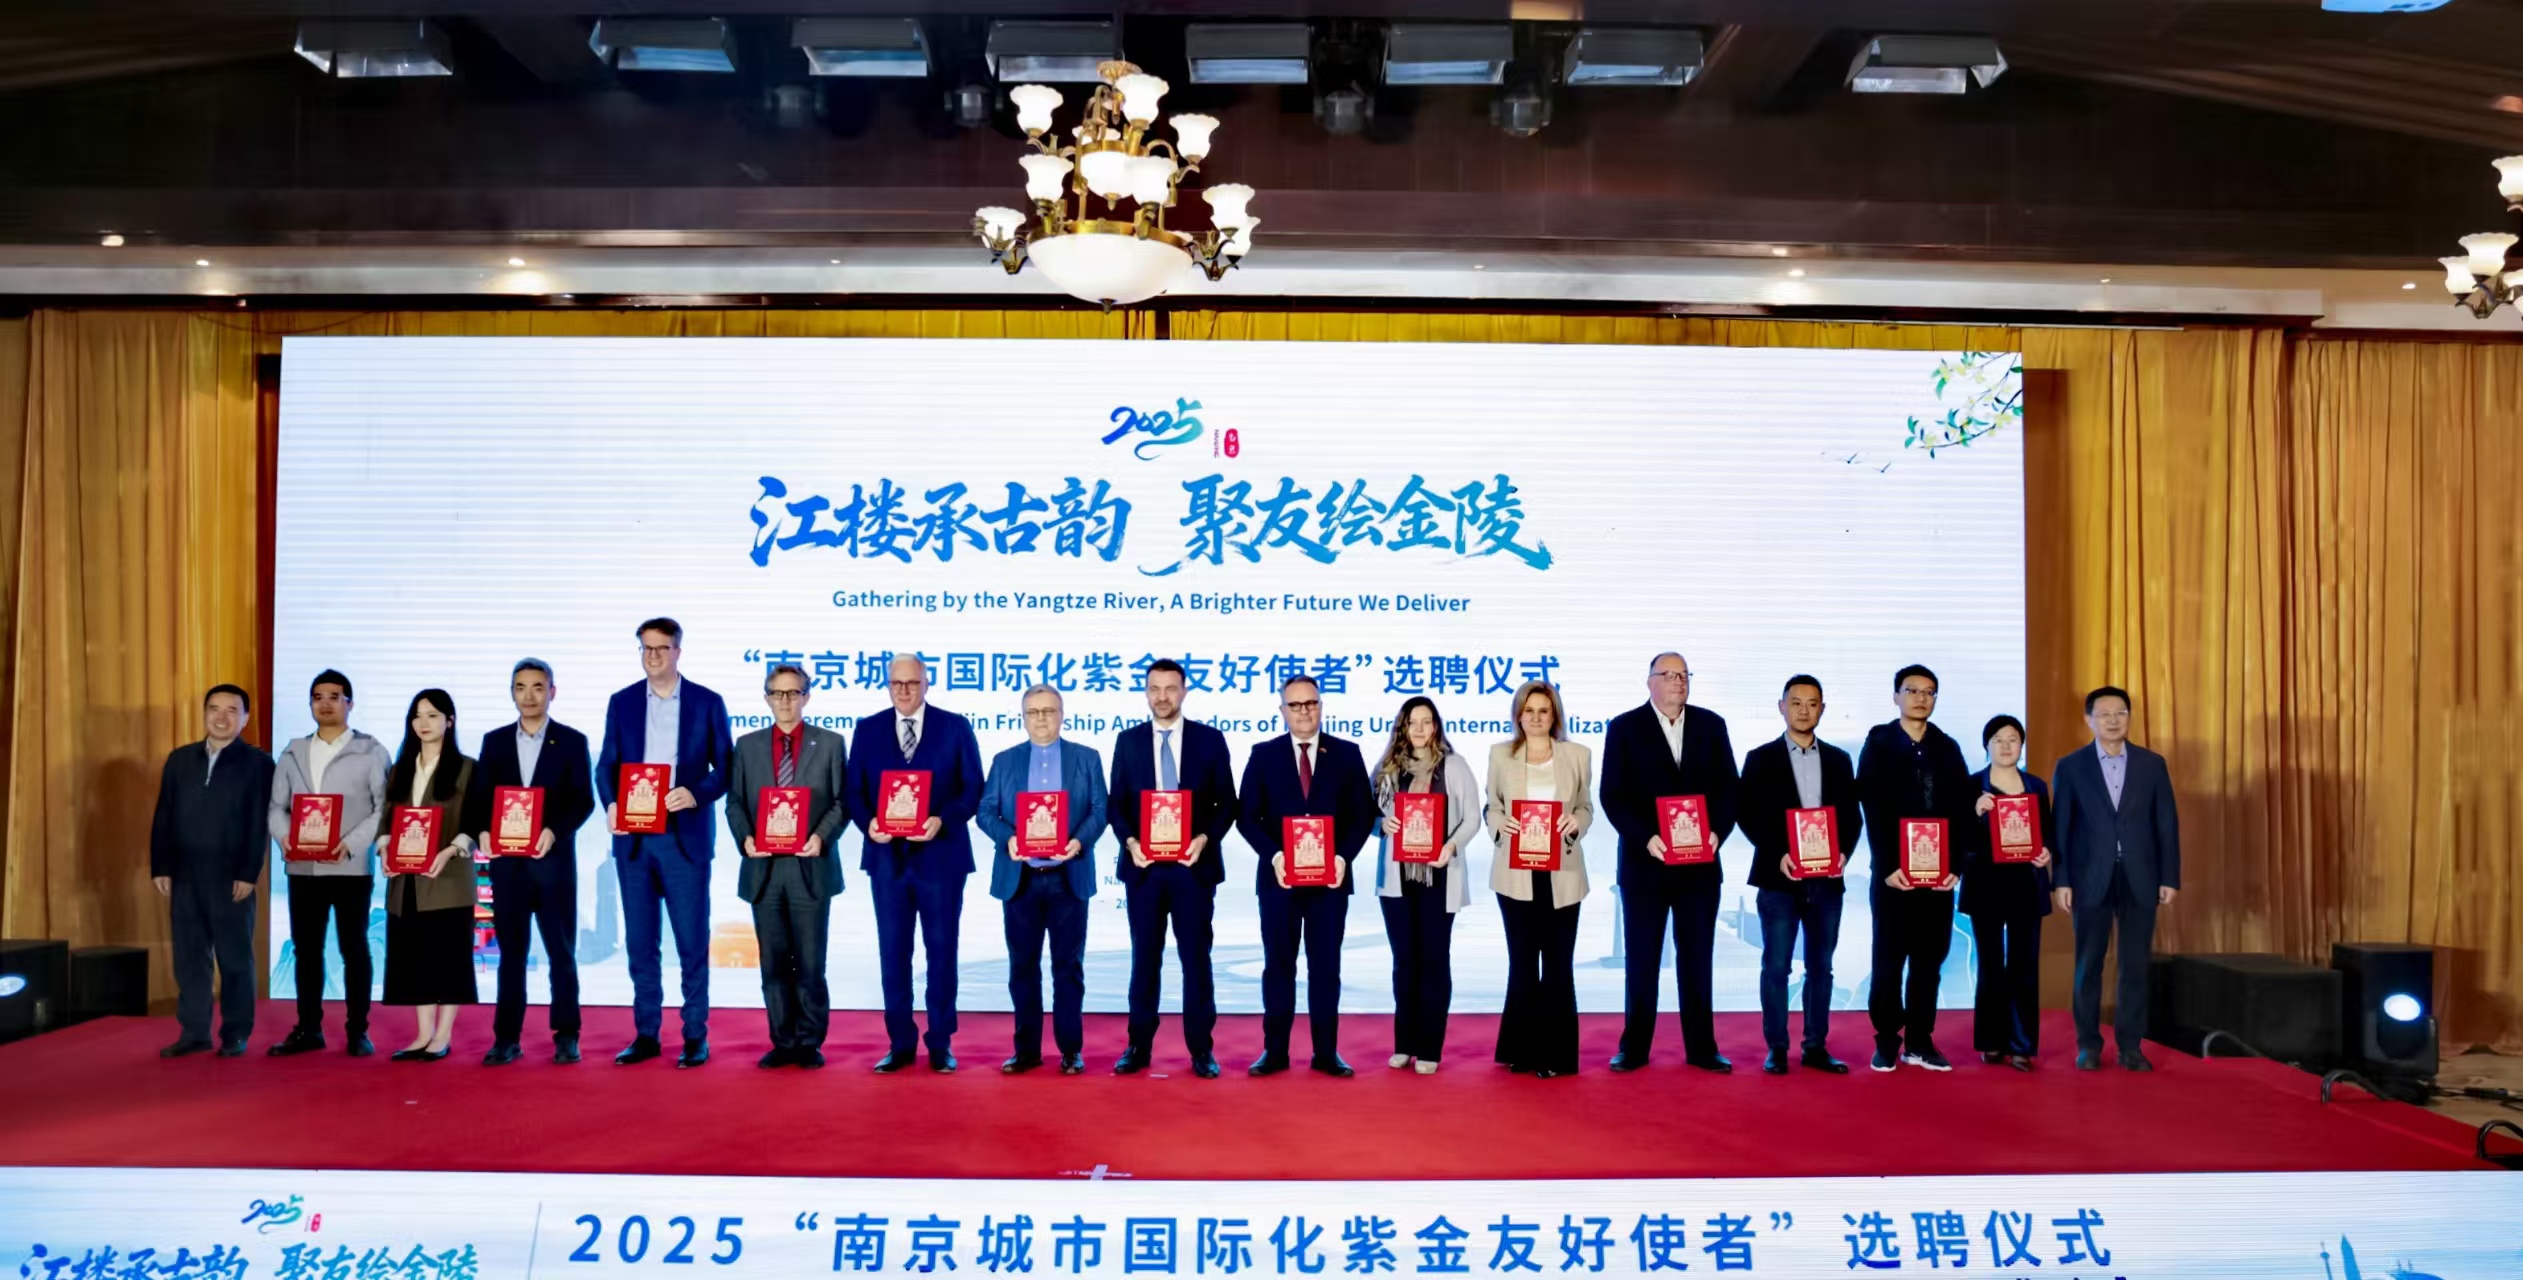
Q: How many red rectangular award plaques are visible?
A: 15